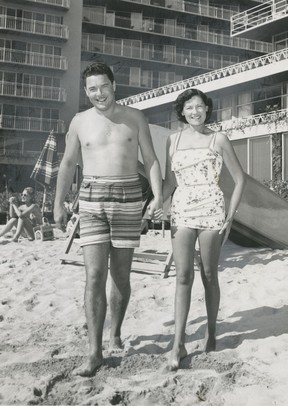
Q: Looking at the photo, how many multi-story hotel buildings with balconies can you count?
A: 2